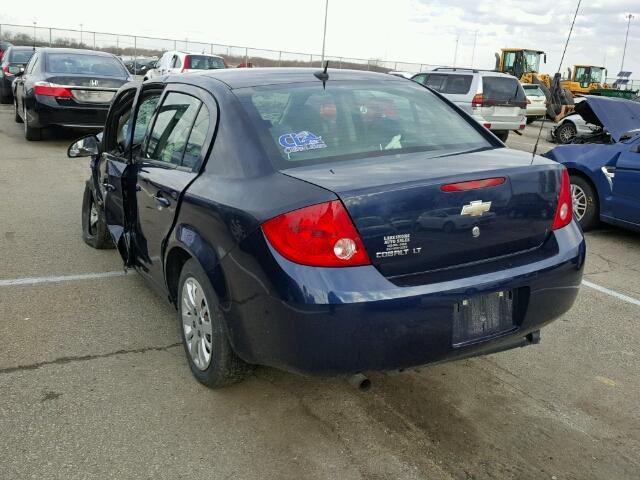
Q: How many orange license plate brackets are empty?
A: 0